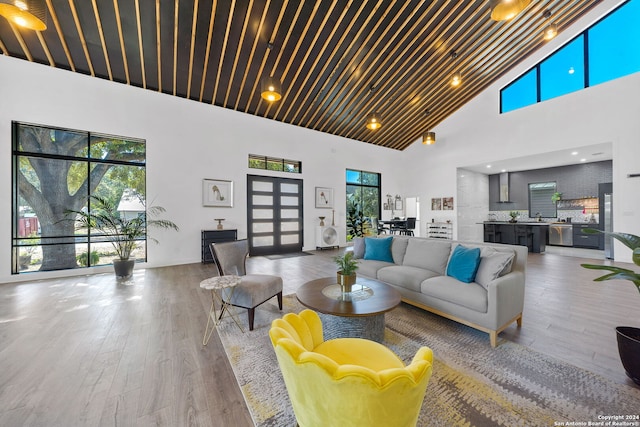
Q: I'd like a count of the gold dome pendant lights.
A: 7